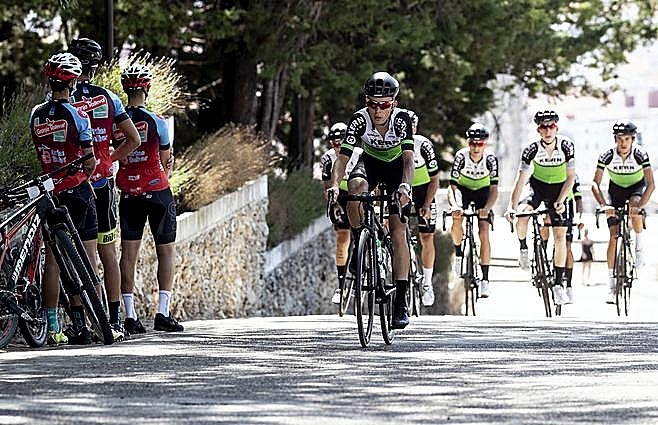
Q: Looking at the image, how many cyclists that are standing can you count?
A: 3